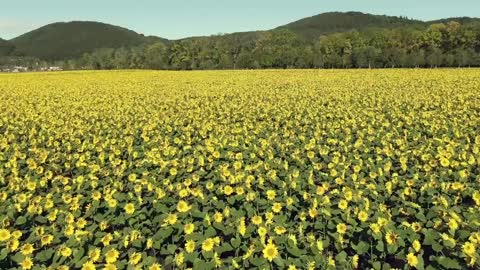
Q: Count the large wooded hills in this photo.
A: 2